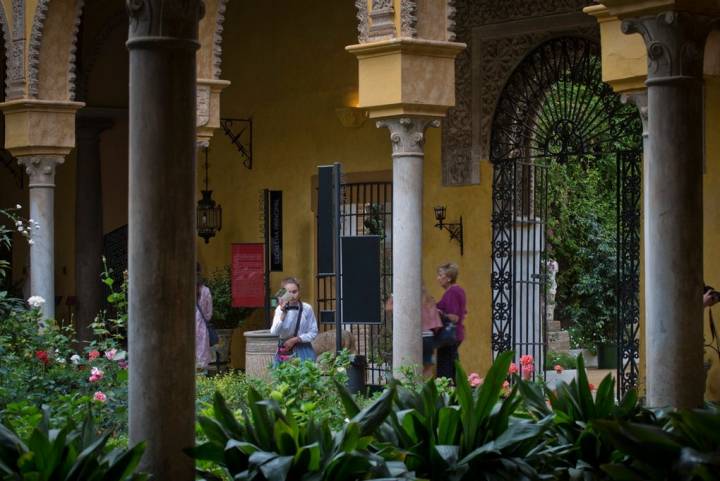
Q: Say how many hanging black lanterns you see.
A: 1